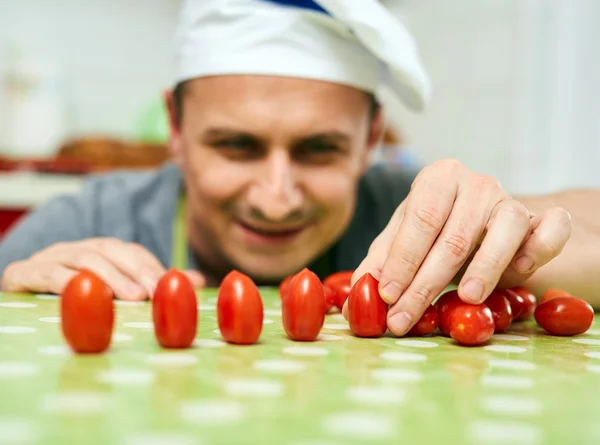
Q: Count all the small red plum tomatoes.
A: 15